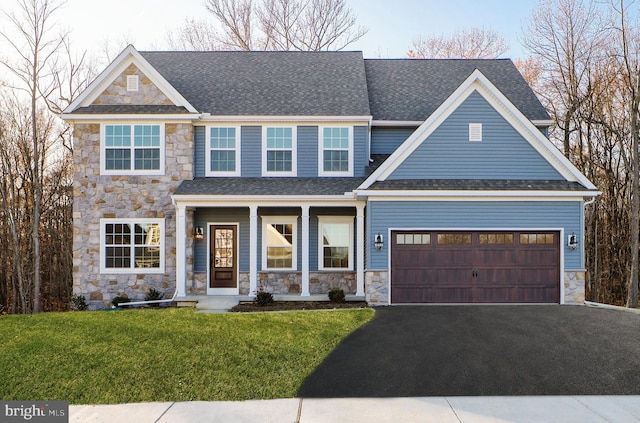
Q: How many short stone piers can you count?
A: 2